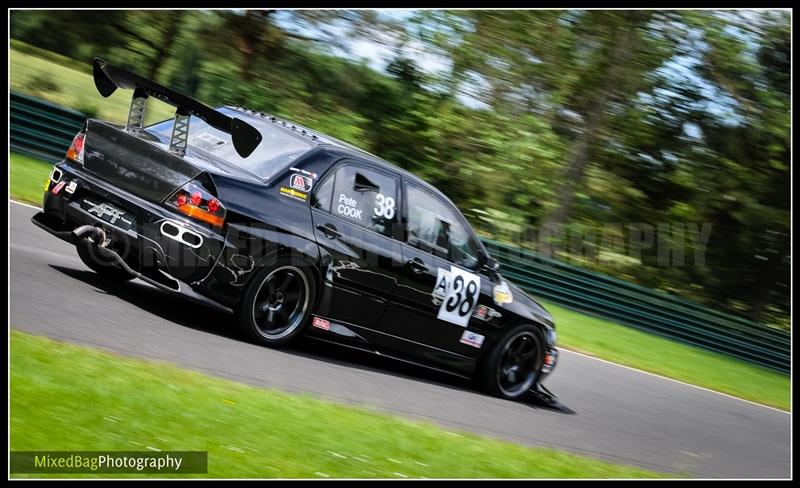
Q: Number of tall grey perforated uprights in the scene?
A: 2